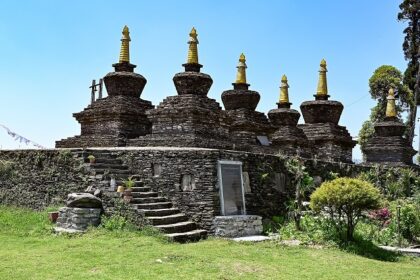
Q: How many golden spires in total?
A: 6